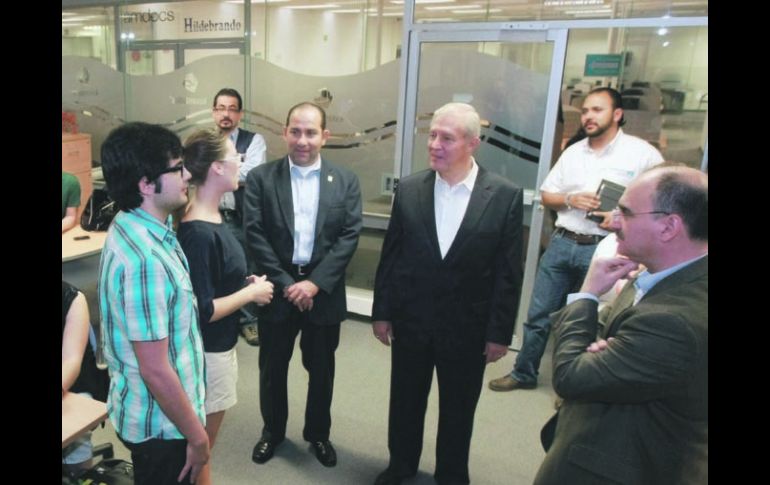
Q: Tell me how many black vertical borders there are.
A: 2